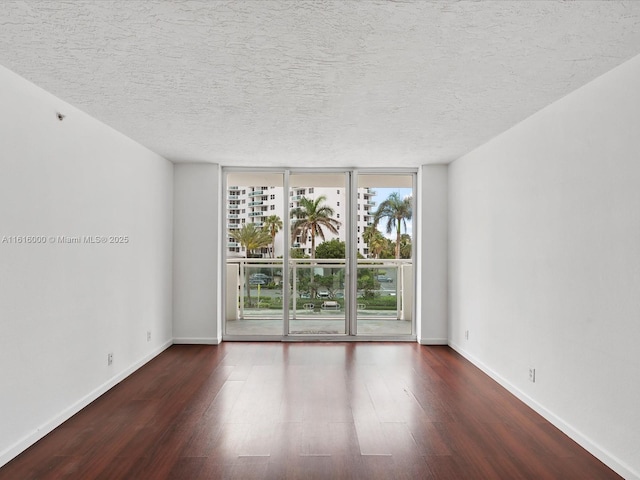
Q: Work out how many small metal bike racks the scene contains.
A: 2